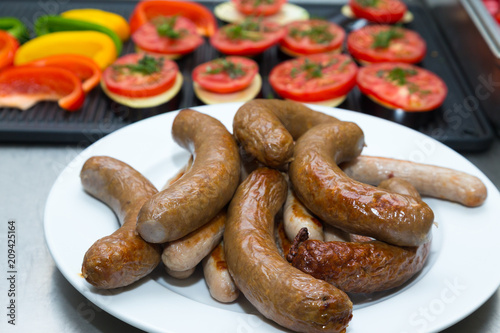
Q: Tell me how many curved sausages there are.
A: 6